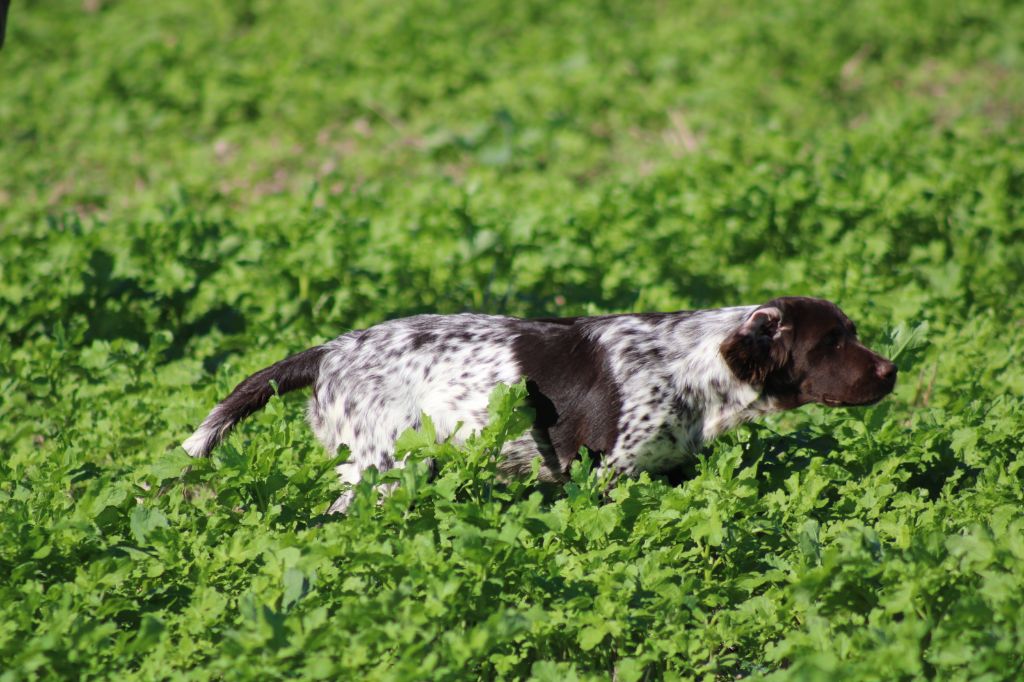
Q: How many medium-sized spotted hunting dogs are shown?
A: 1